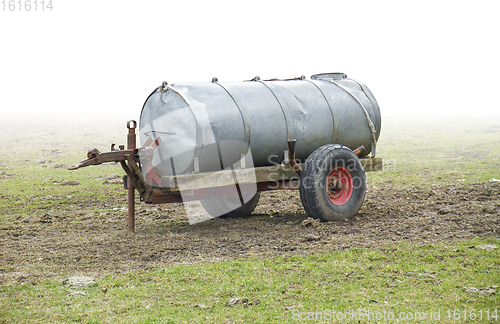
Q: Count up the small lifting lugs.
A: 4